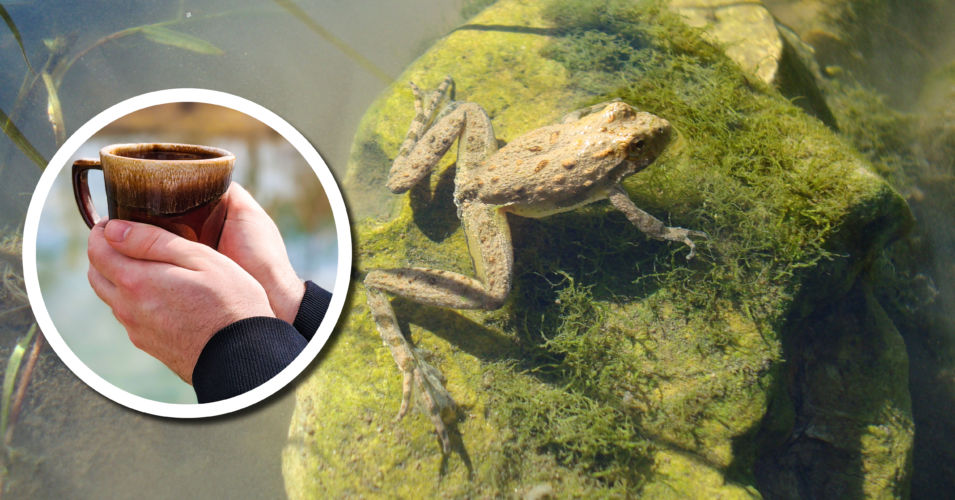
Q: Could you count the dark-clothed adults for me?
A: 1